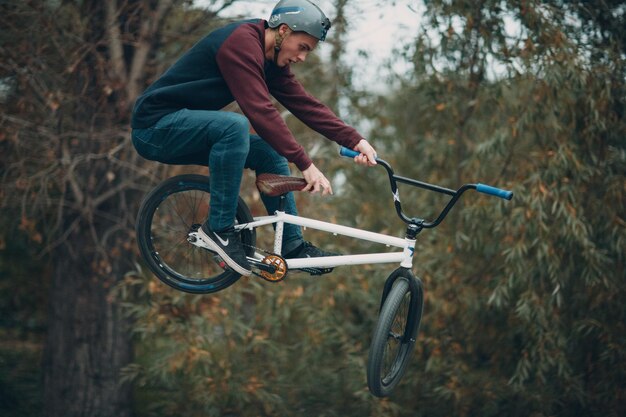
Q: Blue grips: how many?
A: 2